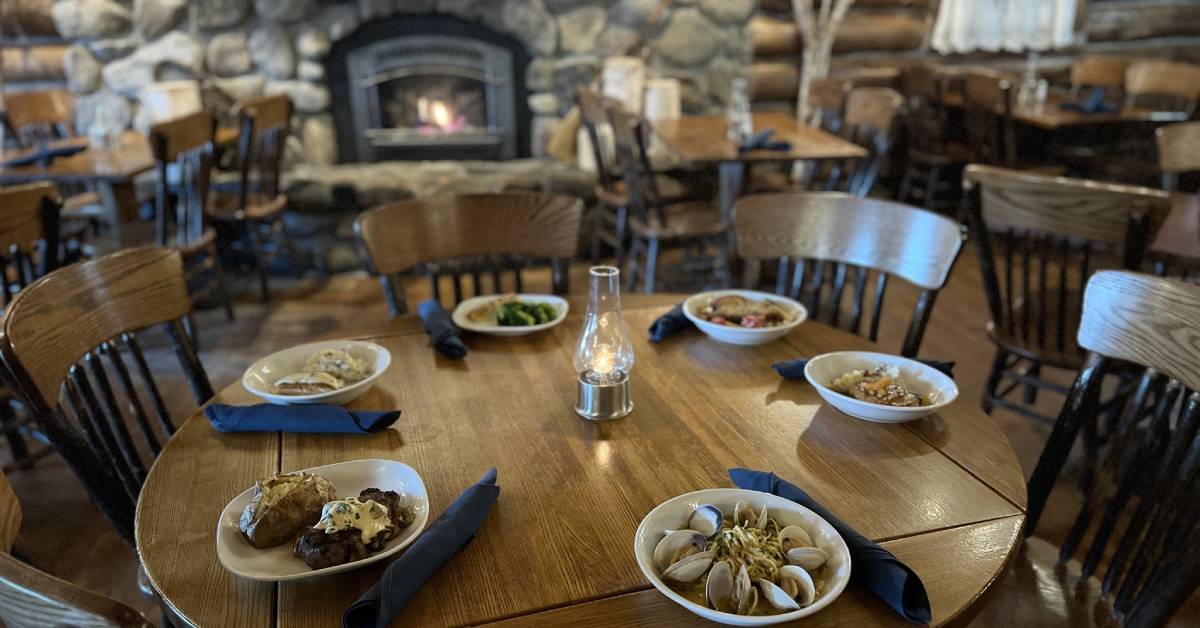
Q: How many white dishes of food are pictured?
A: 6